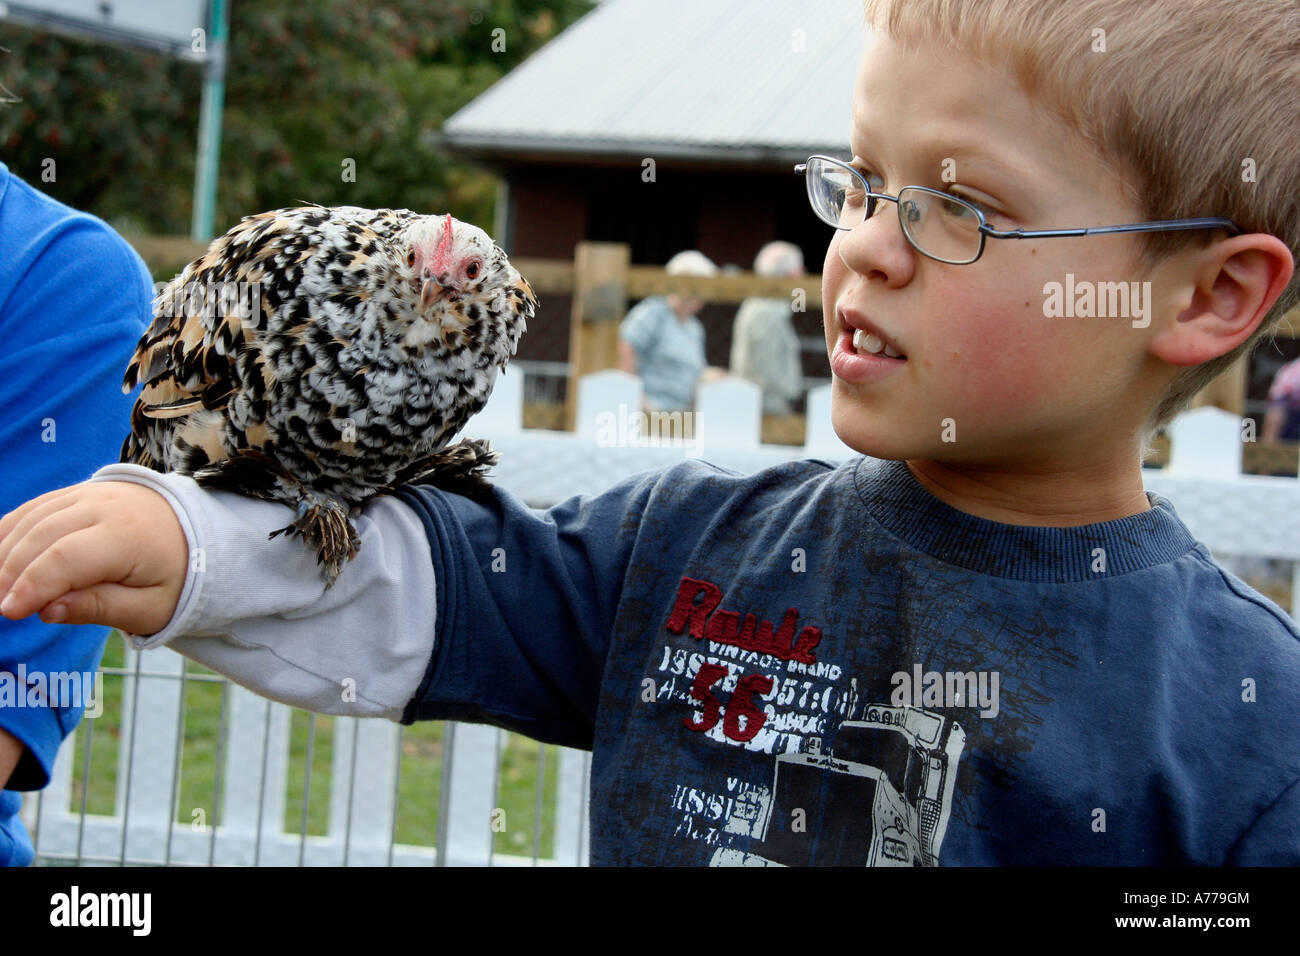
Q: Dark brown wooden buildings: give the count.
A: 1